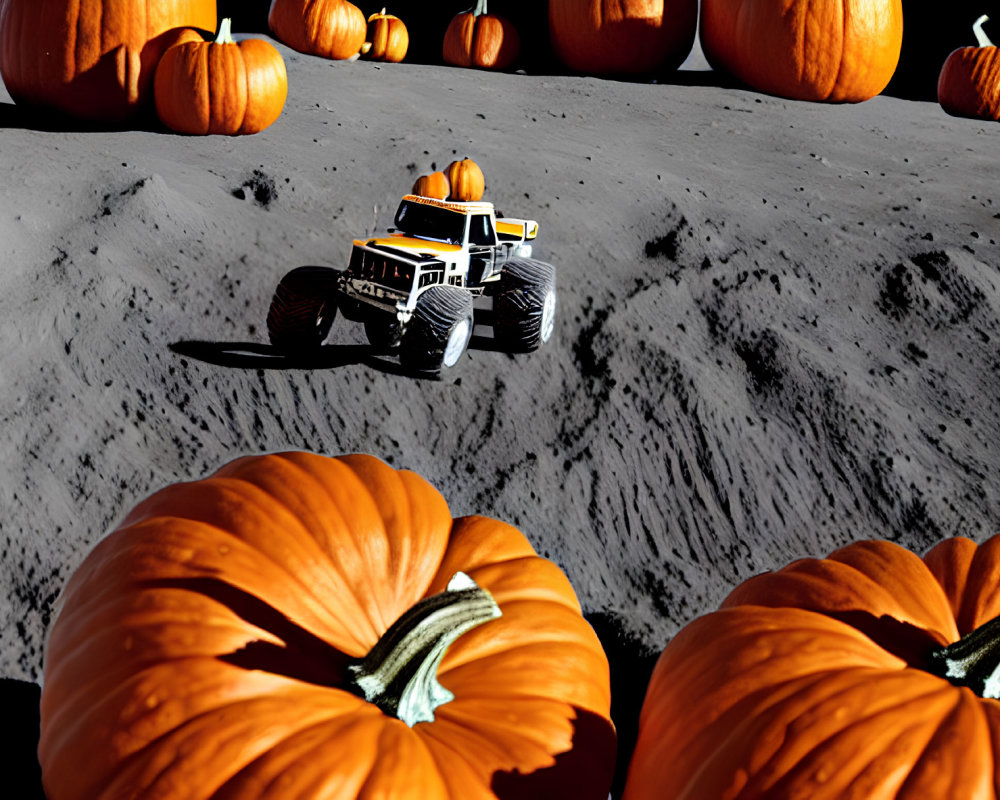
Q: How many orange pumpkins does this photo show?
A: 12